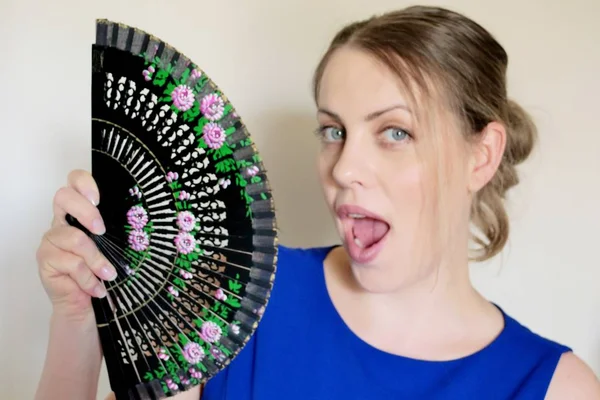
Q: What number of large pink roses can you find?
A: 9